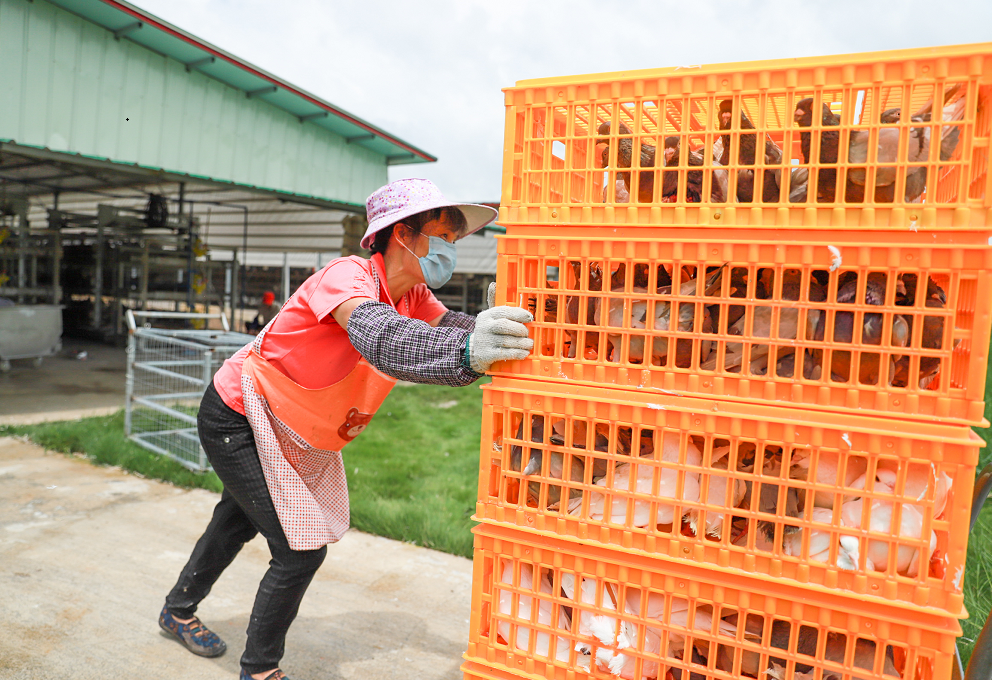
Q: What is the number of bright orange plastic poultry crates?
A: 4